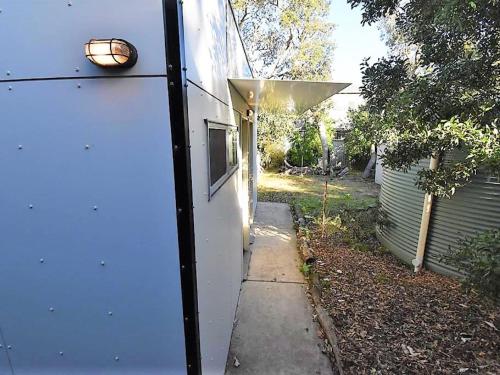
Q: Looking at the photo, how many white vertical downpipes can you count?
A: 1